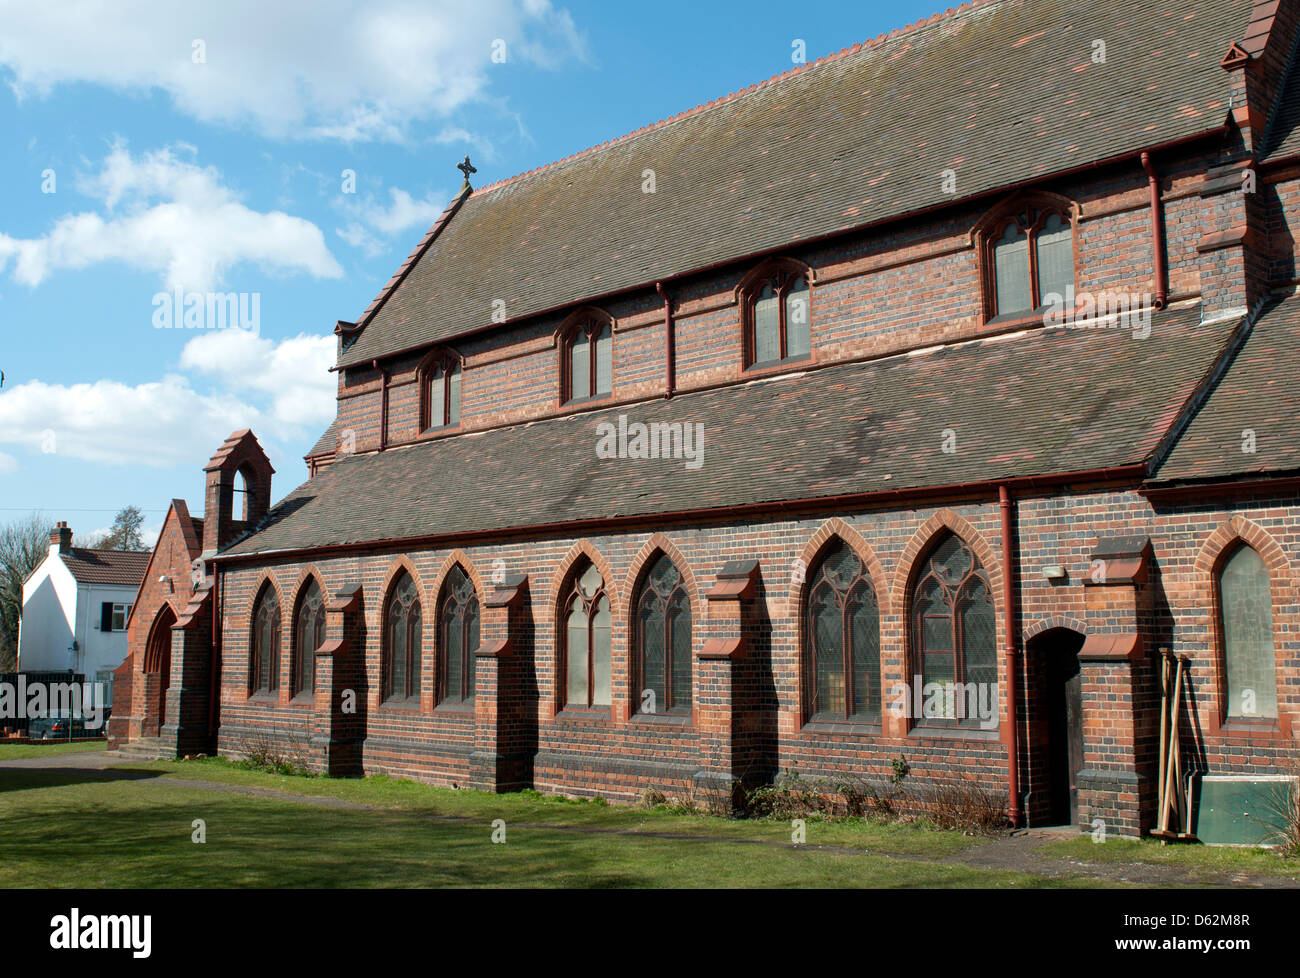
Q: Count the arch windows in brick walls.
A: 13